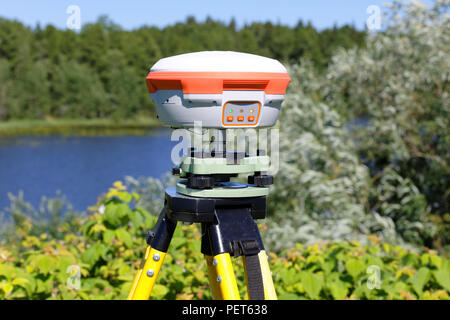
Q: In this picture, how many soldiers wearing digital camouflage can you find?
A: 0